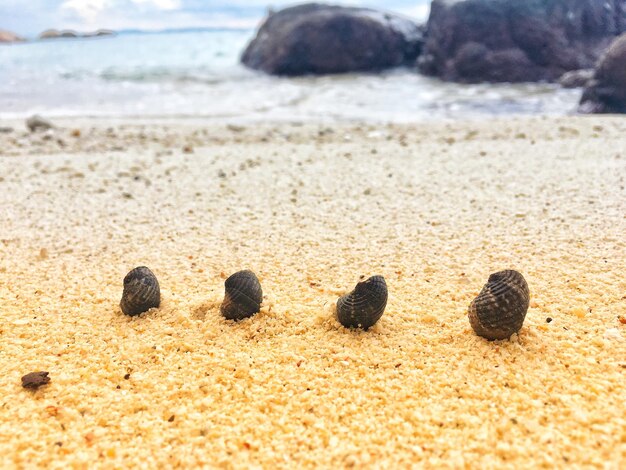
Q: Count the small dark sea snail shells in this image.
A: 4